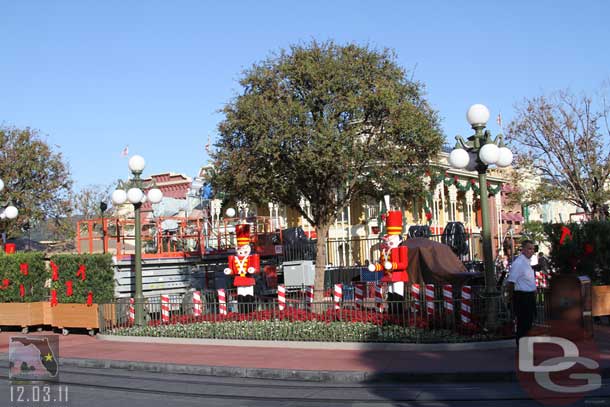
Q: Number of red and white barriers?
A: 13